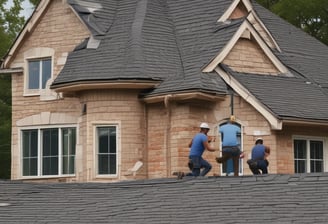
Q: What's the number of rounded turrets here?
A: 2